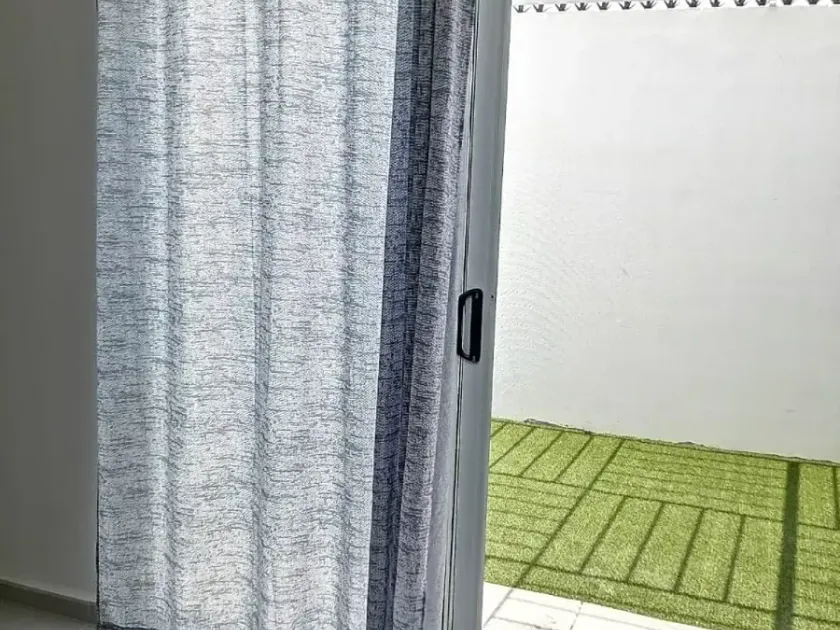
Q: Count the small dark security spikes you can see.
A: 15